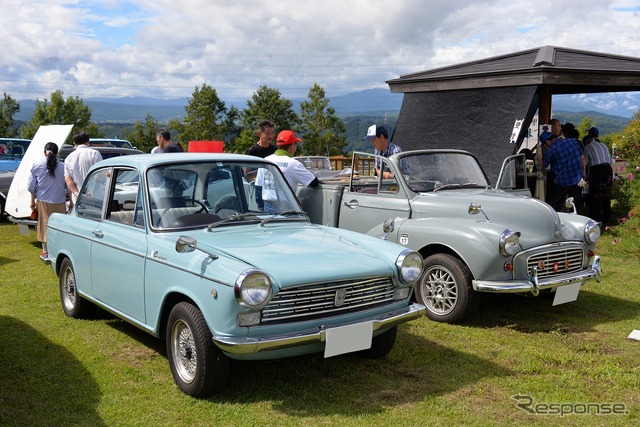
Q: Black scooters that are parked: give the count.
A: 0